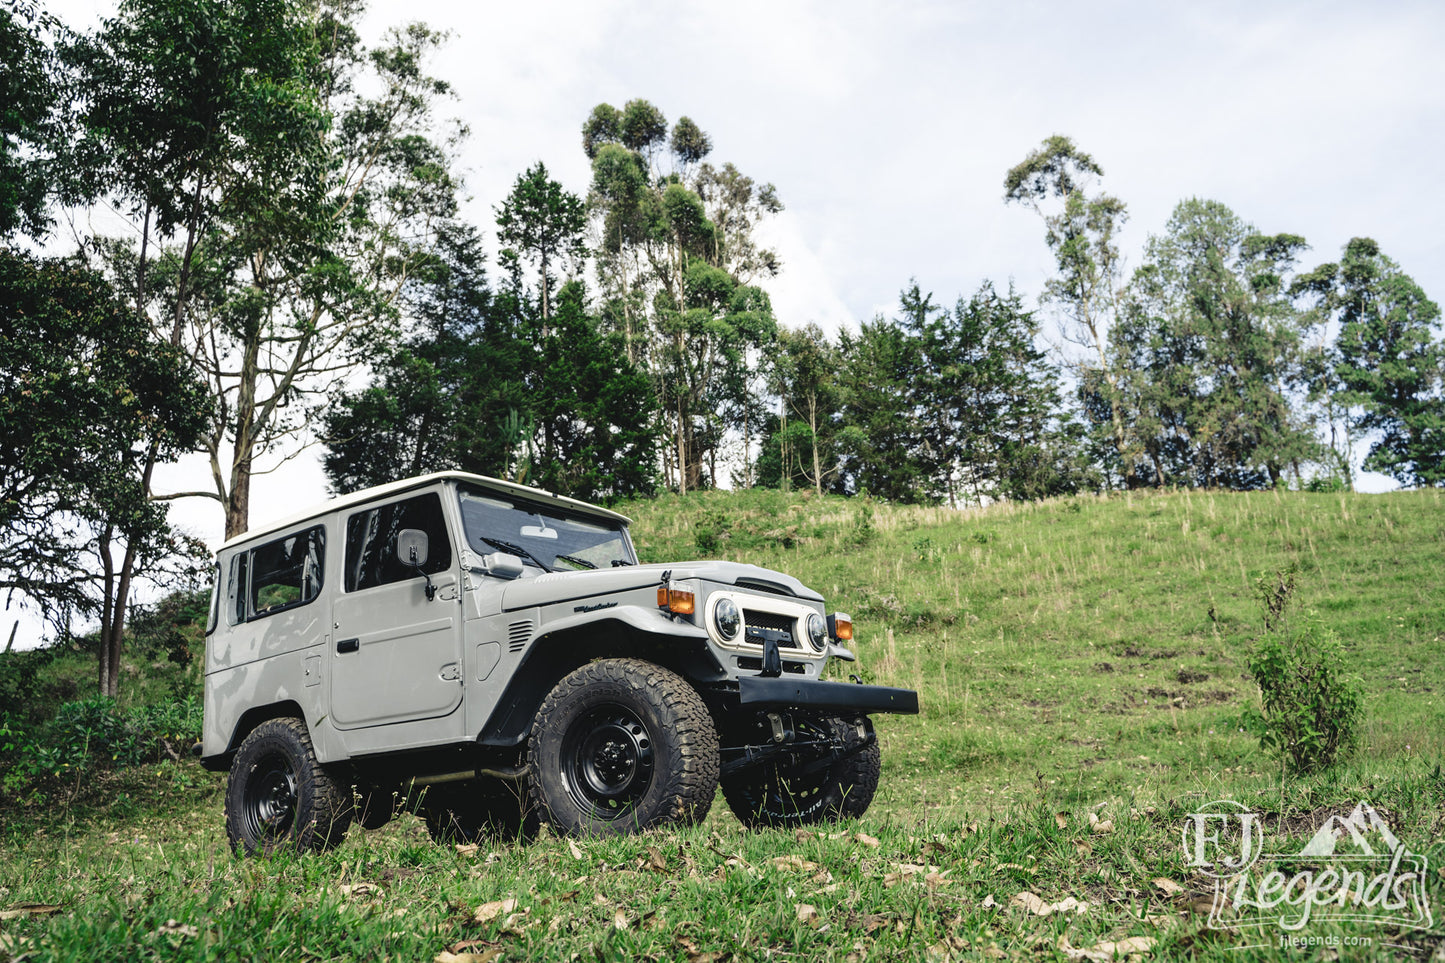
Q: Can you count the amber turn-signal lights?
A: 2